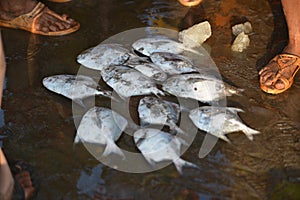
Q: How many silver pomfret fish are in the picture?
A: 11